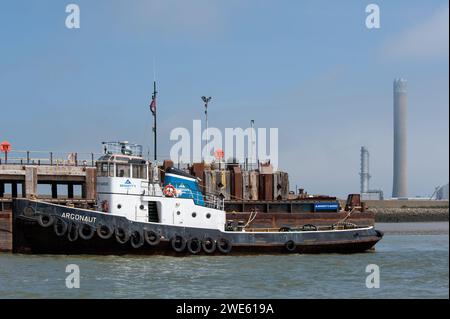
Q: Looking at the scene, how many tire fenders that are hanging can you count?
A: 13